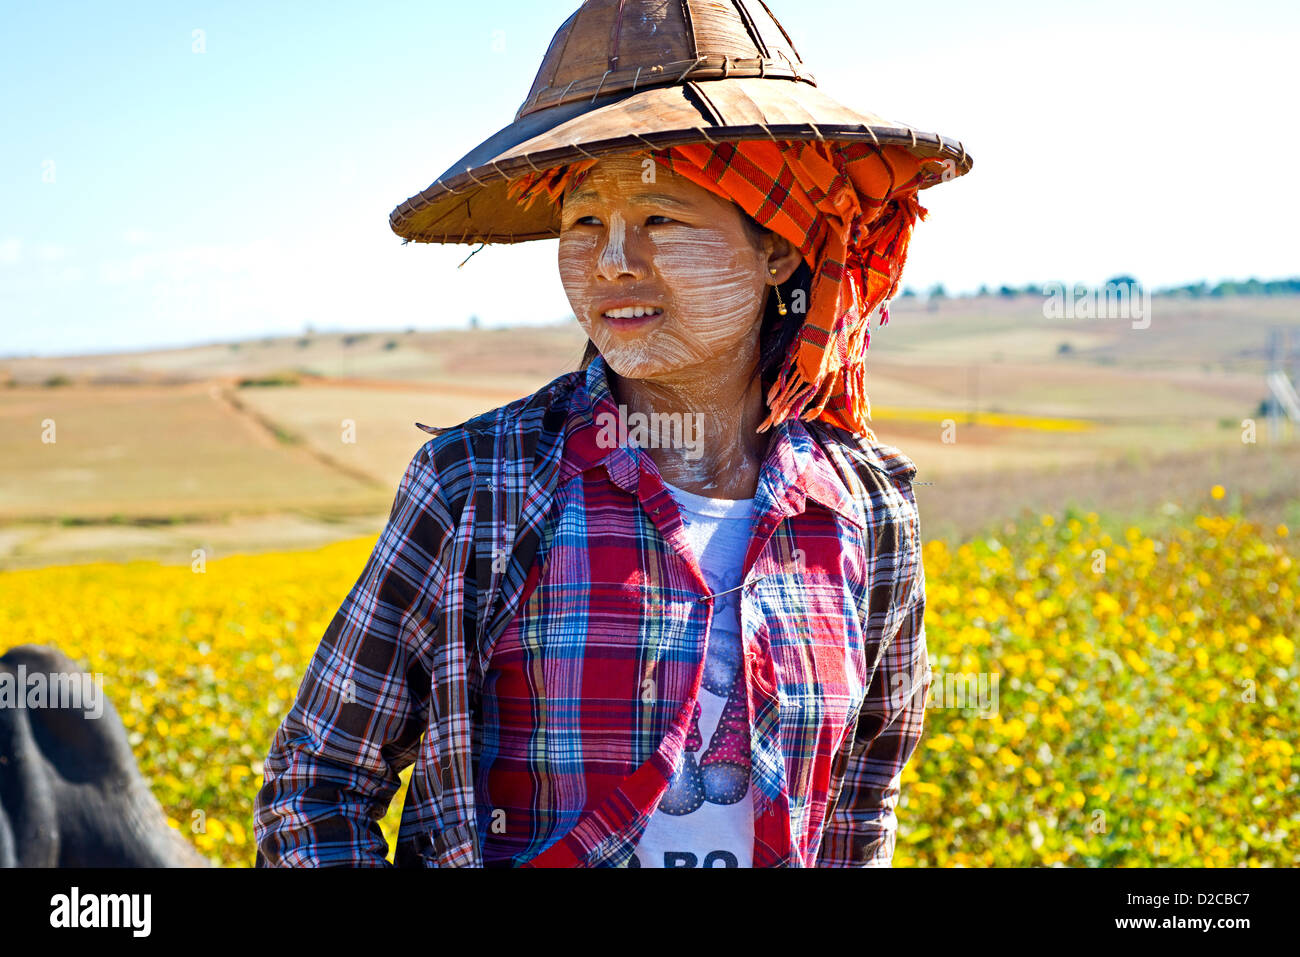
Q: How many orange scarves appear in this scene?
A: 1